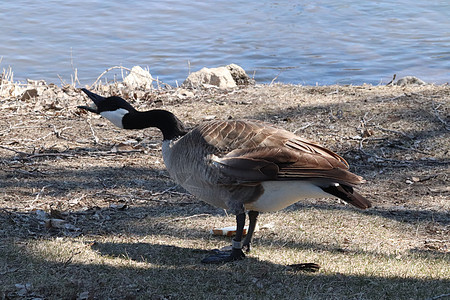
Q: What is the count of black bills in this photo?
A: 1